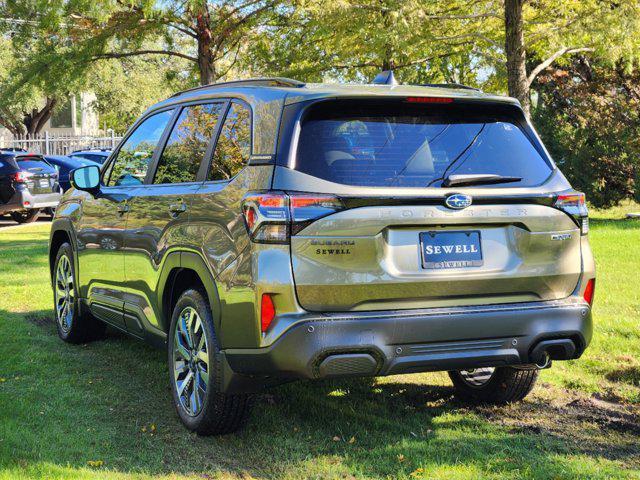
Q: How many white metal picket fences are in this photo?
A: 1